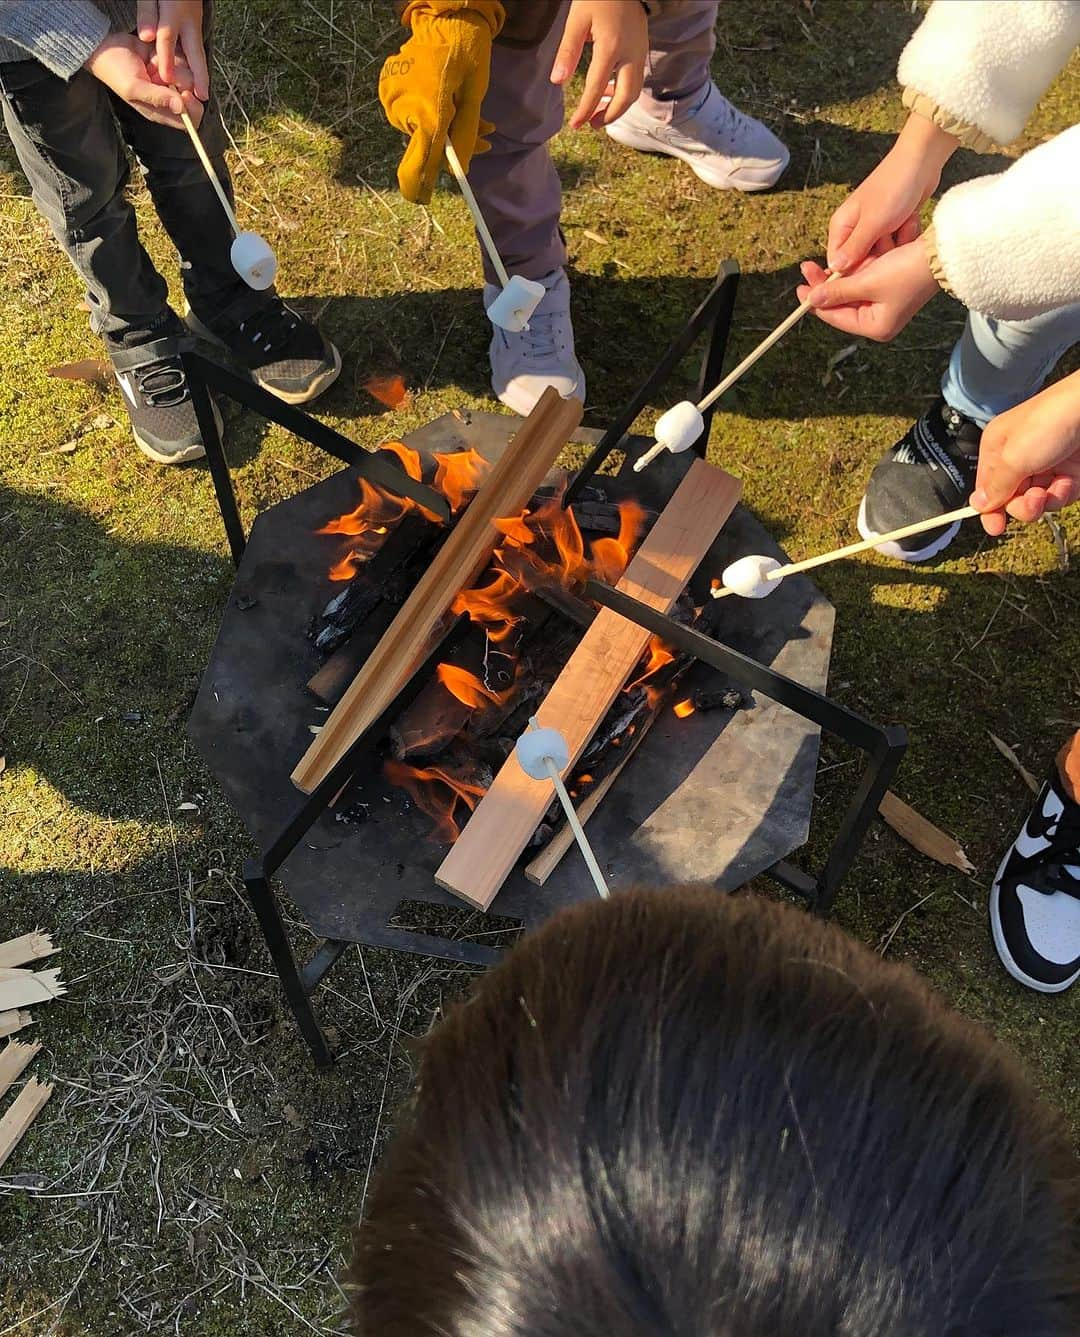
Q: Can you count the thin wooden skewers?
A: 5